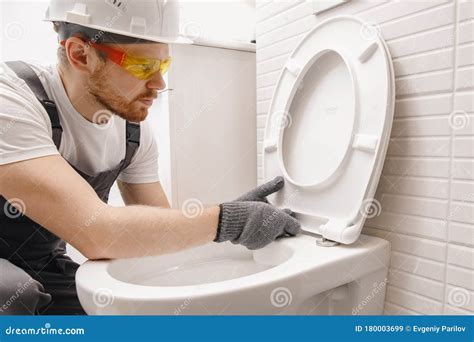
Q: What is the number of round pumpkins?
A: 0